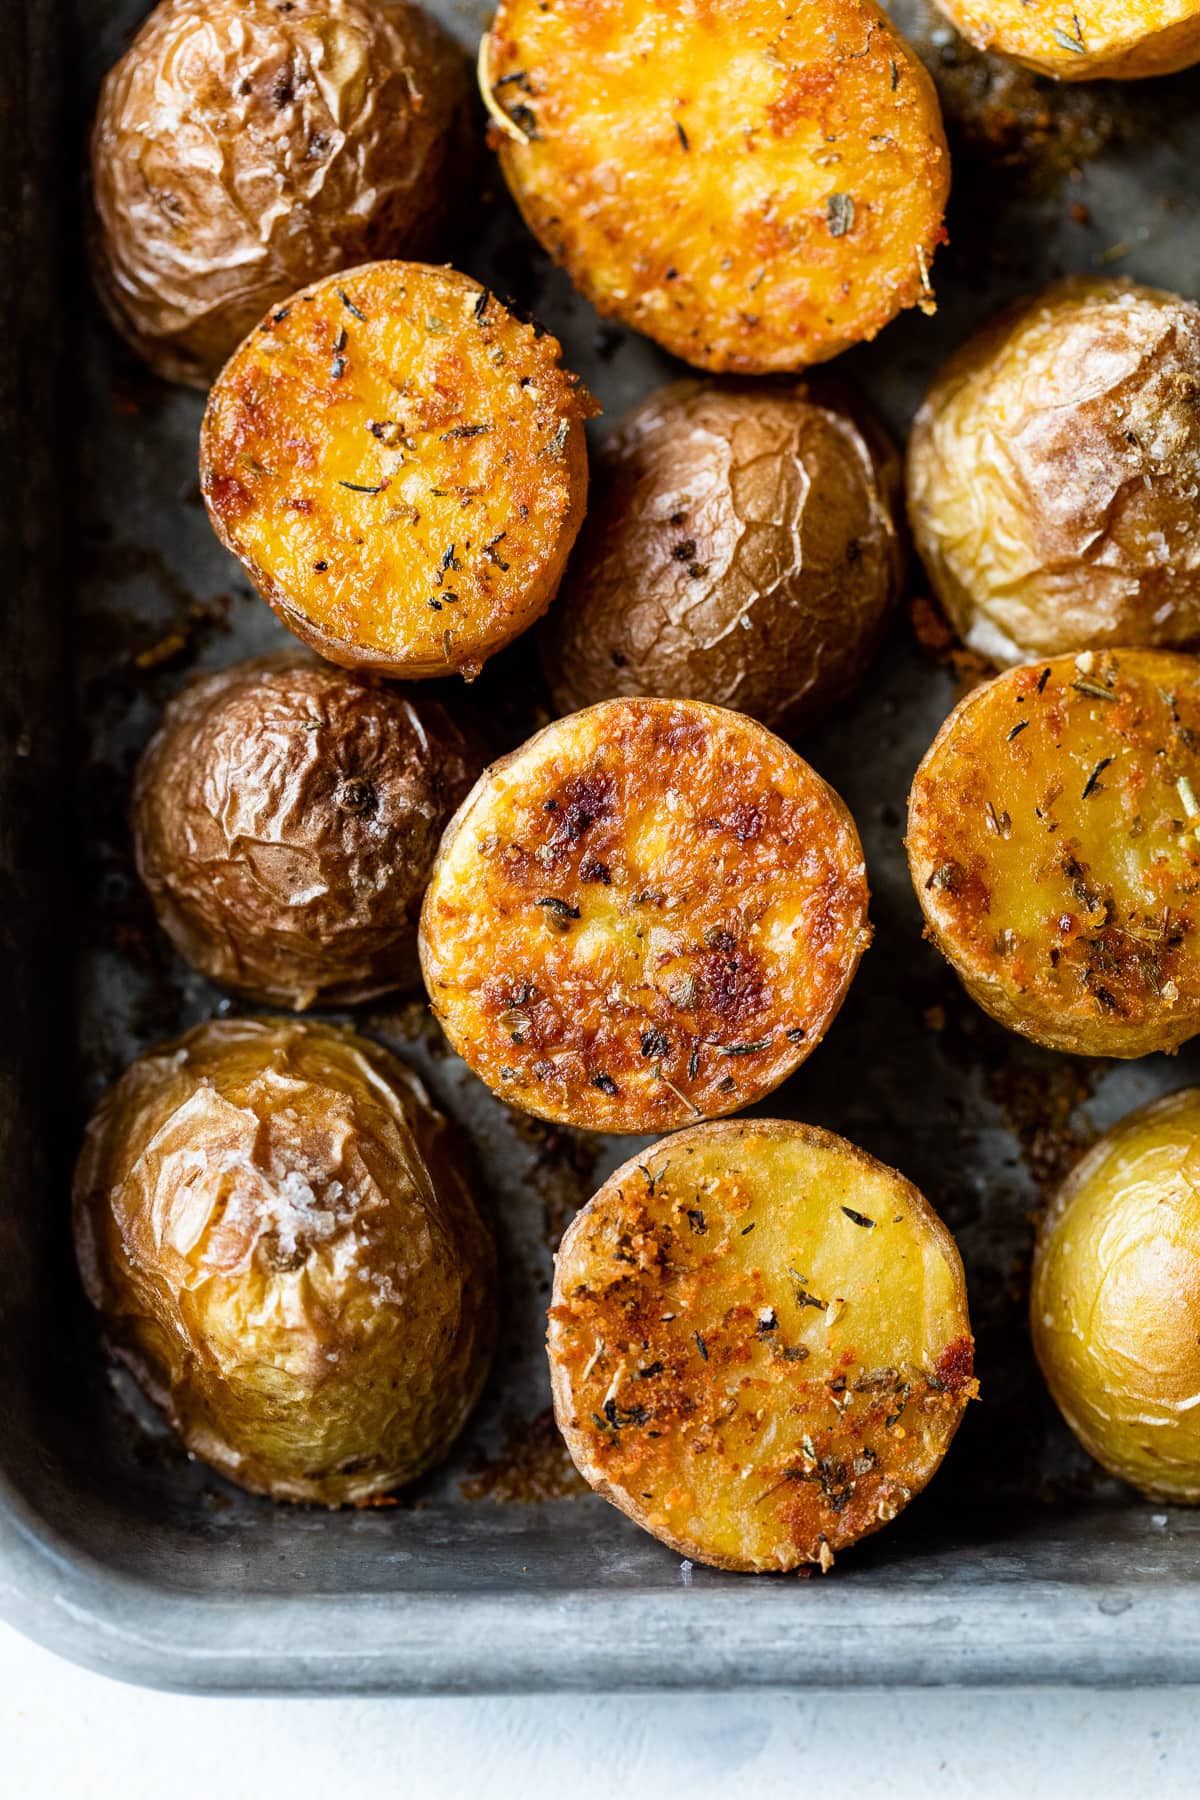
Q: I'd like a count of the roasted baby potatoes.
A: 12